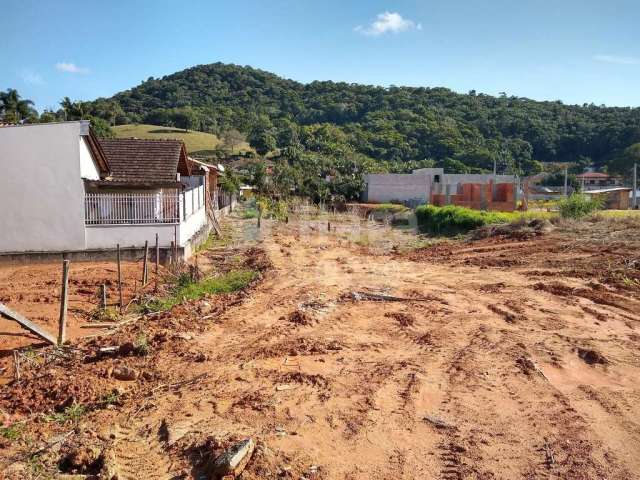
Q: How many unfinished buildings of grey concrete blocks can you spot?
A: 1